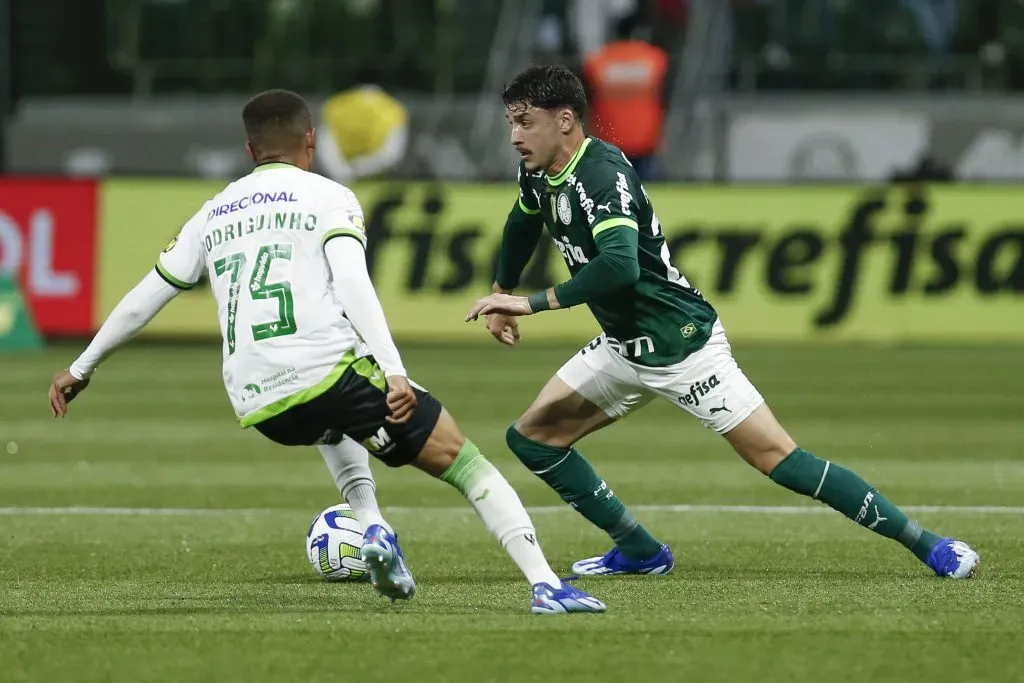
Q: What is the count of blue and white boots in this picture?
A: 4